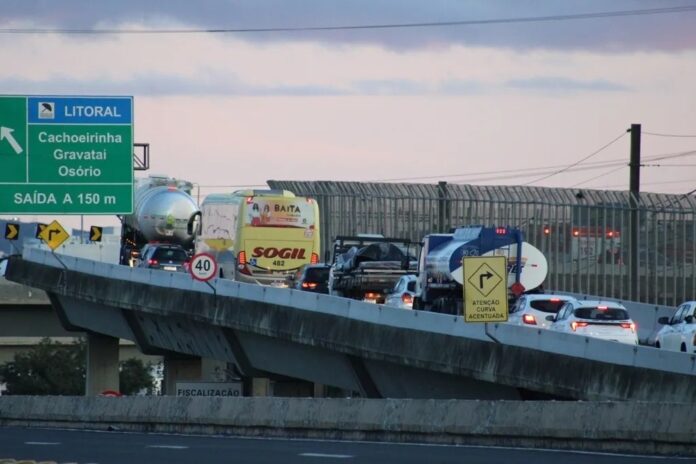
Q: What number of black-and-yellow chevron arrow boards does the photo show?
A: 3